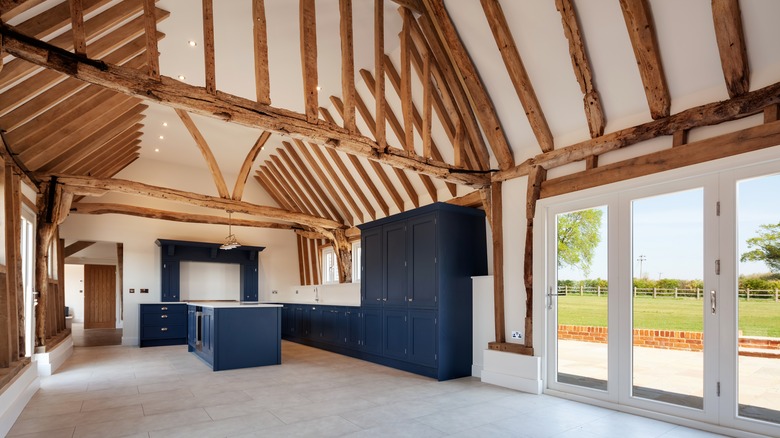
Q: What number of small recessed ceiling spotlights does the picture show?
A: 7